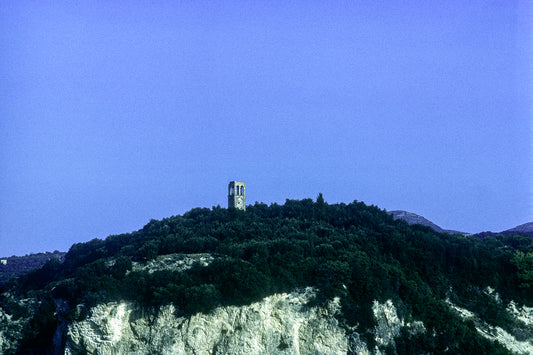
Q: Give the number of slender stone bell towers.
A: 1